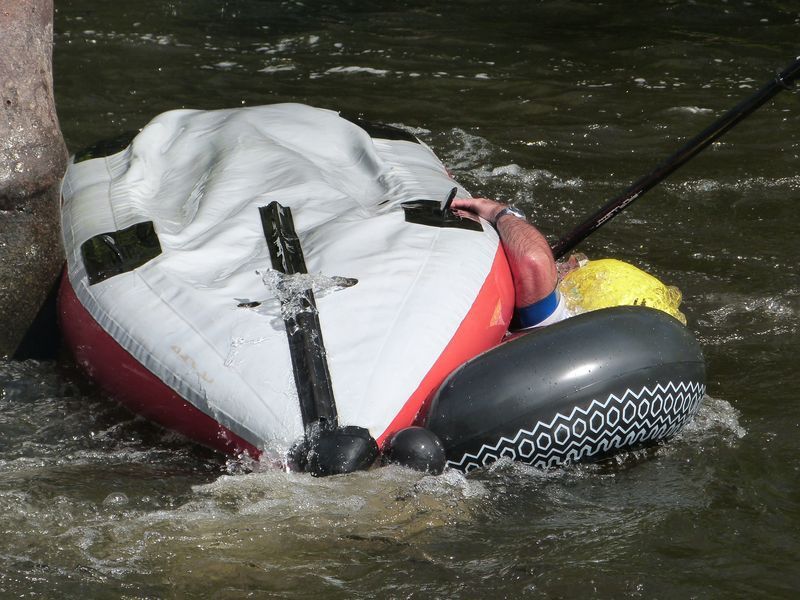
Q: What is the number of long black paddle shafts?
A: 1